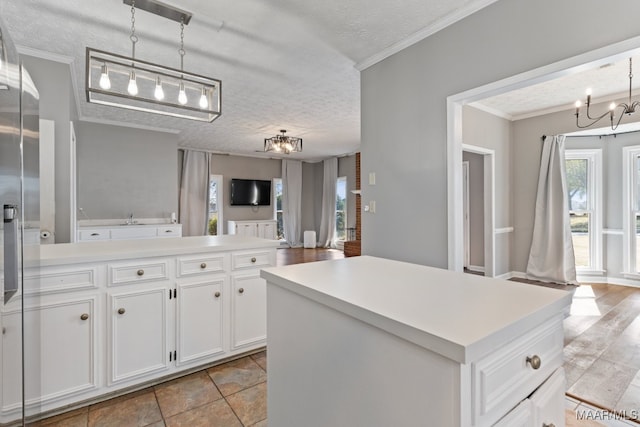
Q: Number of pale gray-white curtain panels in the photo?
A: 4